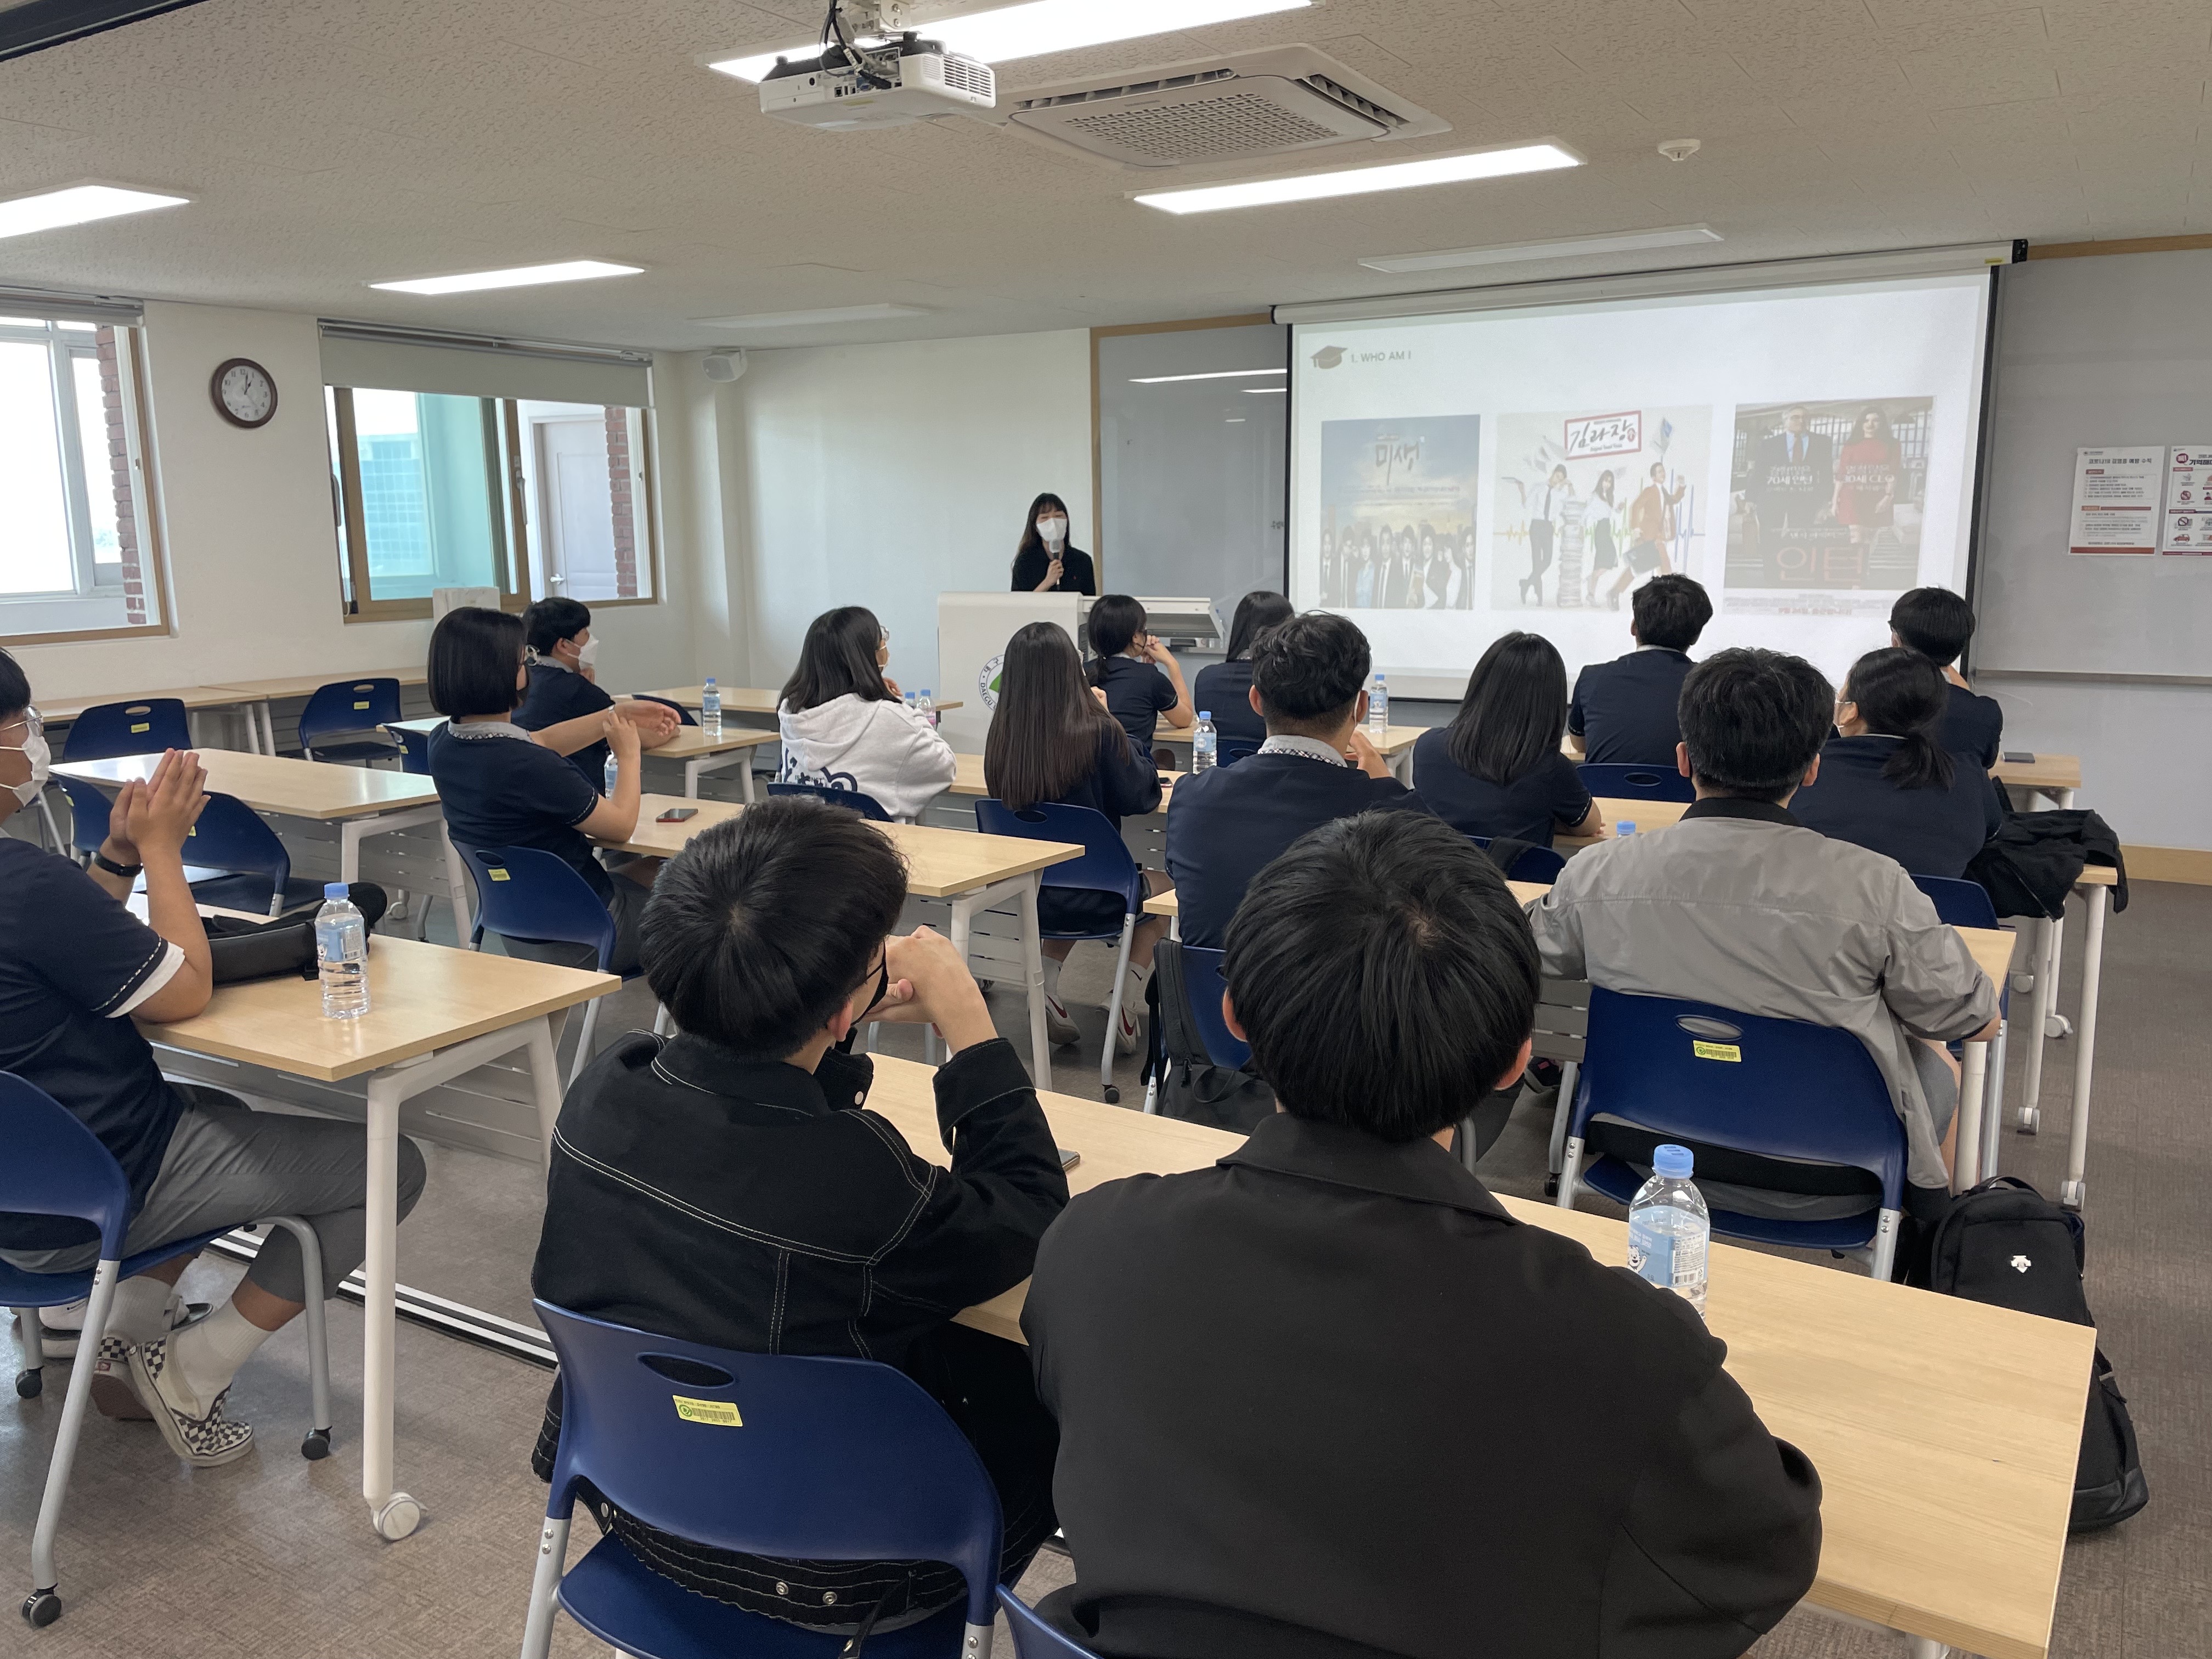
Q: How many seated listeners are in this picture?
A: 15